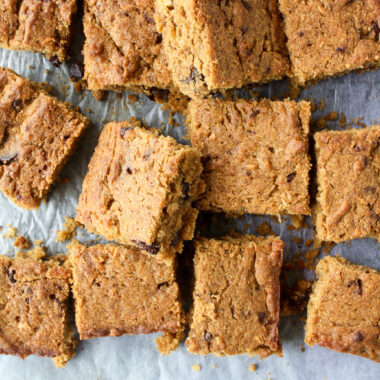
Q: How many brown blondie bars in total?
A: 12